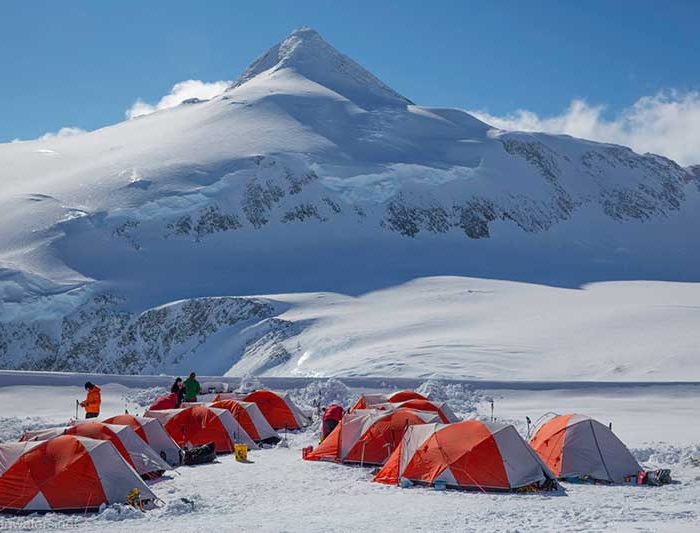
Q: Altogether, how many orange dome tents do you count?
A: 11